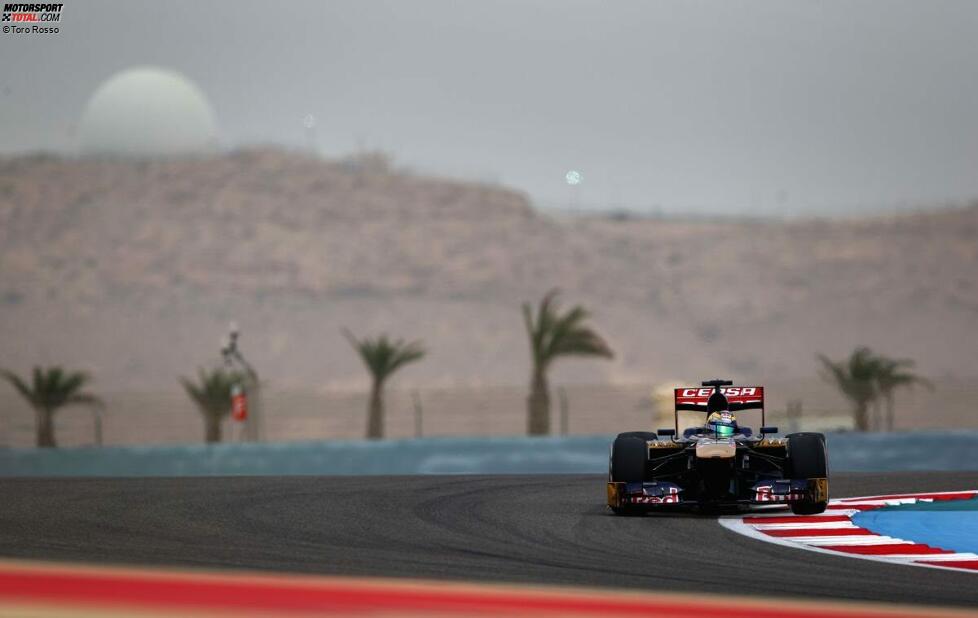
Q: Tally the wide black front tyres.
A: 2